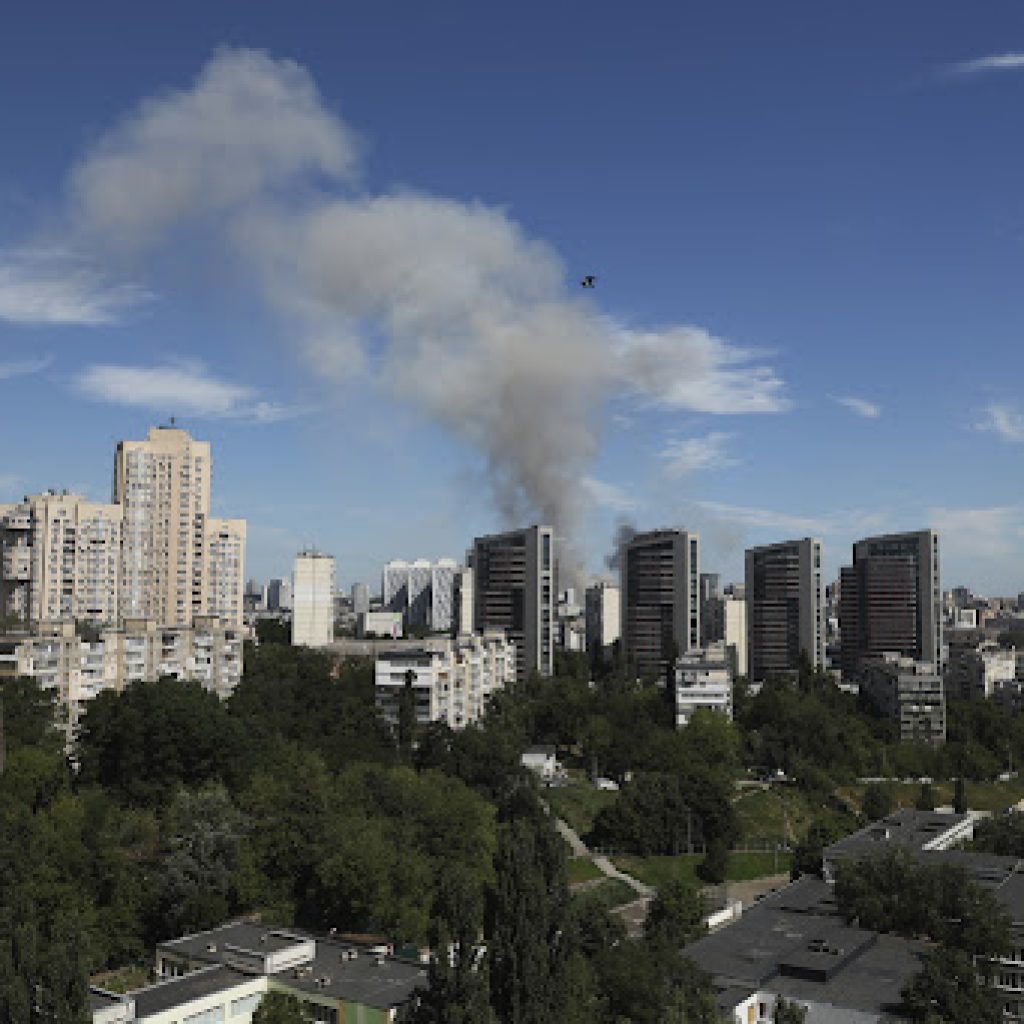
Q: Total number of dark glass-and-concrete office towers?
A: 4